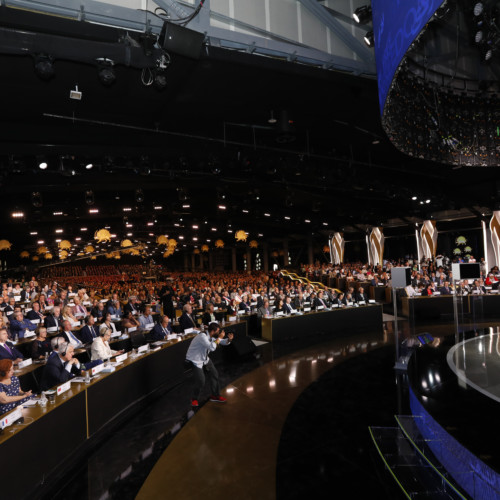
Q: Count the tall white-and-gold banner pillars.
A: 4